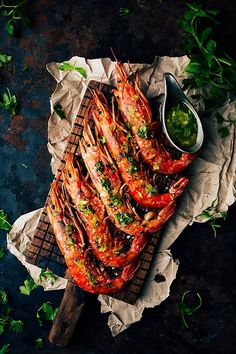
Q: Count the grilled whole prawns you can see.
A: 5